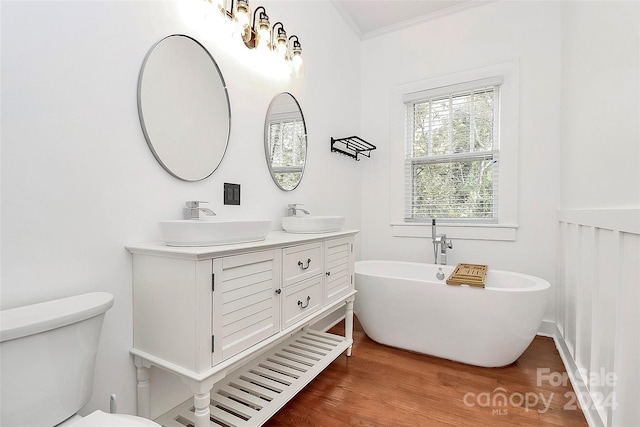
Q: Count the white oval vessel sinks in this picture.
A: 2